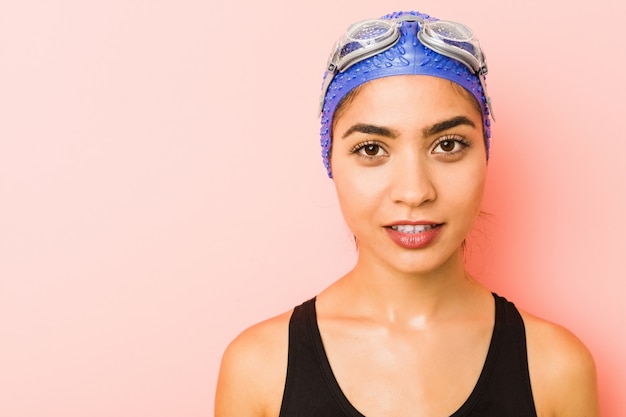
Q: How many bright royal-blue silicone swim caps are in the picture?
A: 1